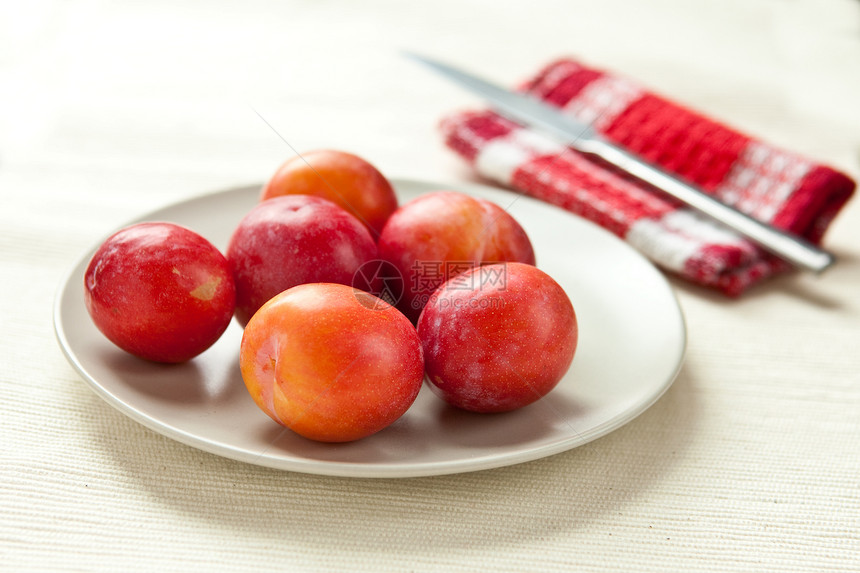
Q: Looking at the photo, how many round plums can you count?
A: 6